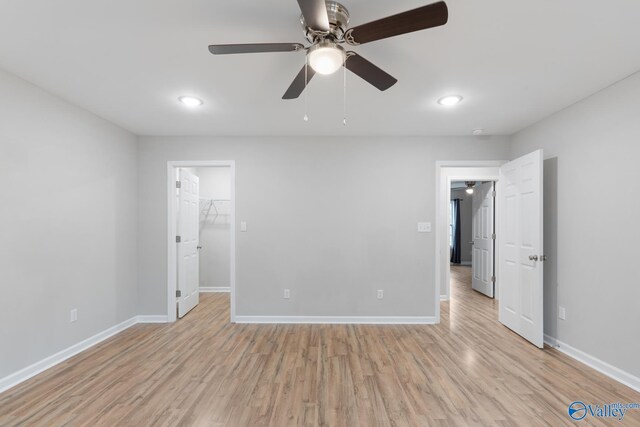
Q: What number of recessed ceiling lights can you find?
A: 2